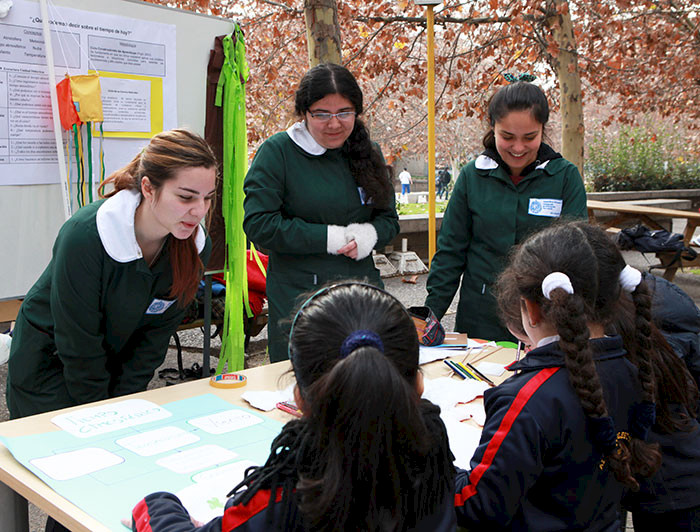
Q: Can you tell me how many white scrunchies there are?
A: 2